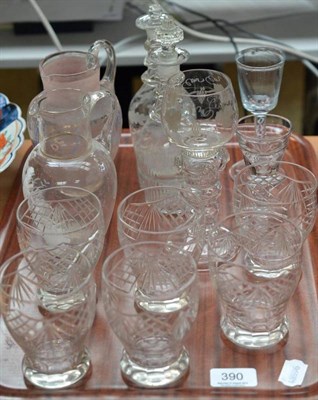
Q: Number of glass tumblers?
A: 6